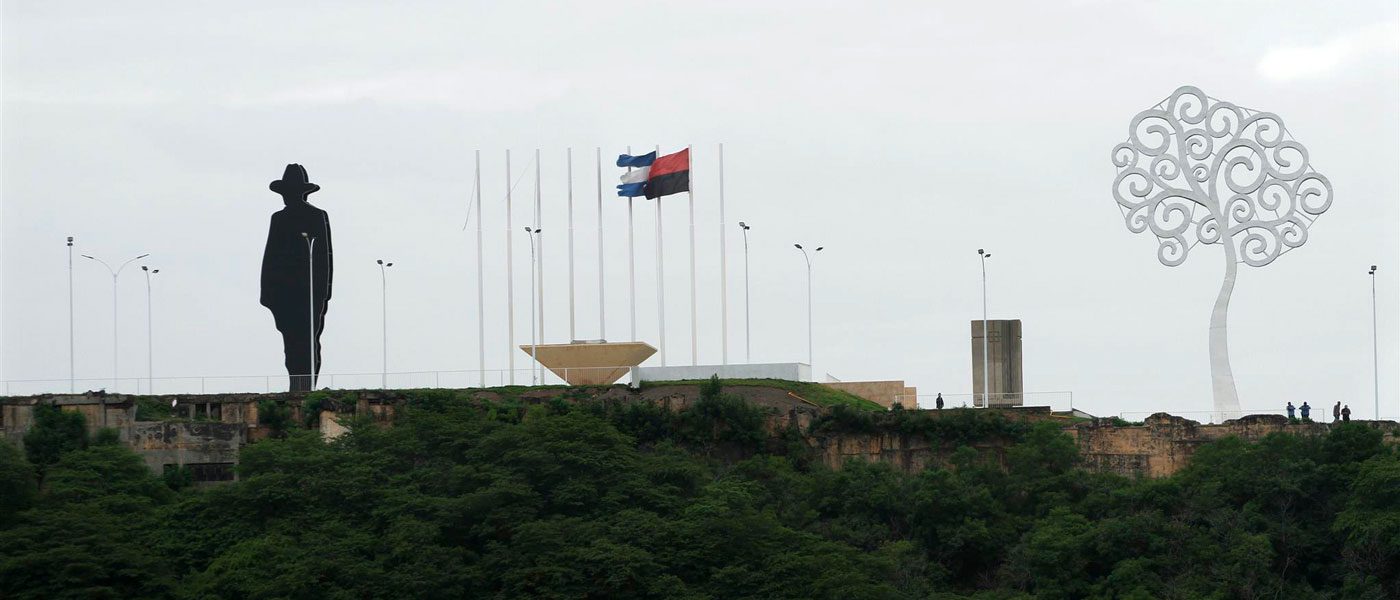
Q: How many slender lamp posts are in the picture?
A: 10